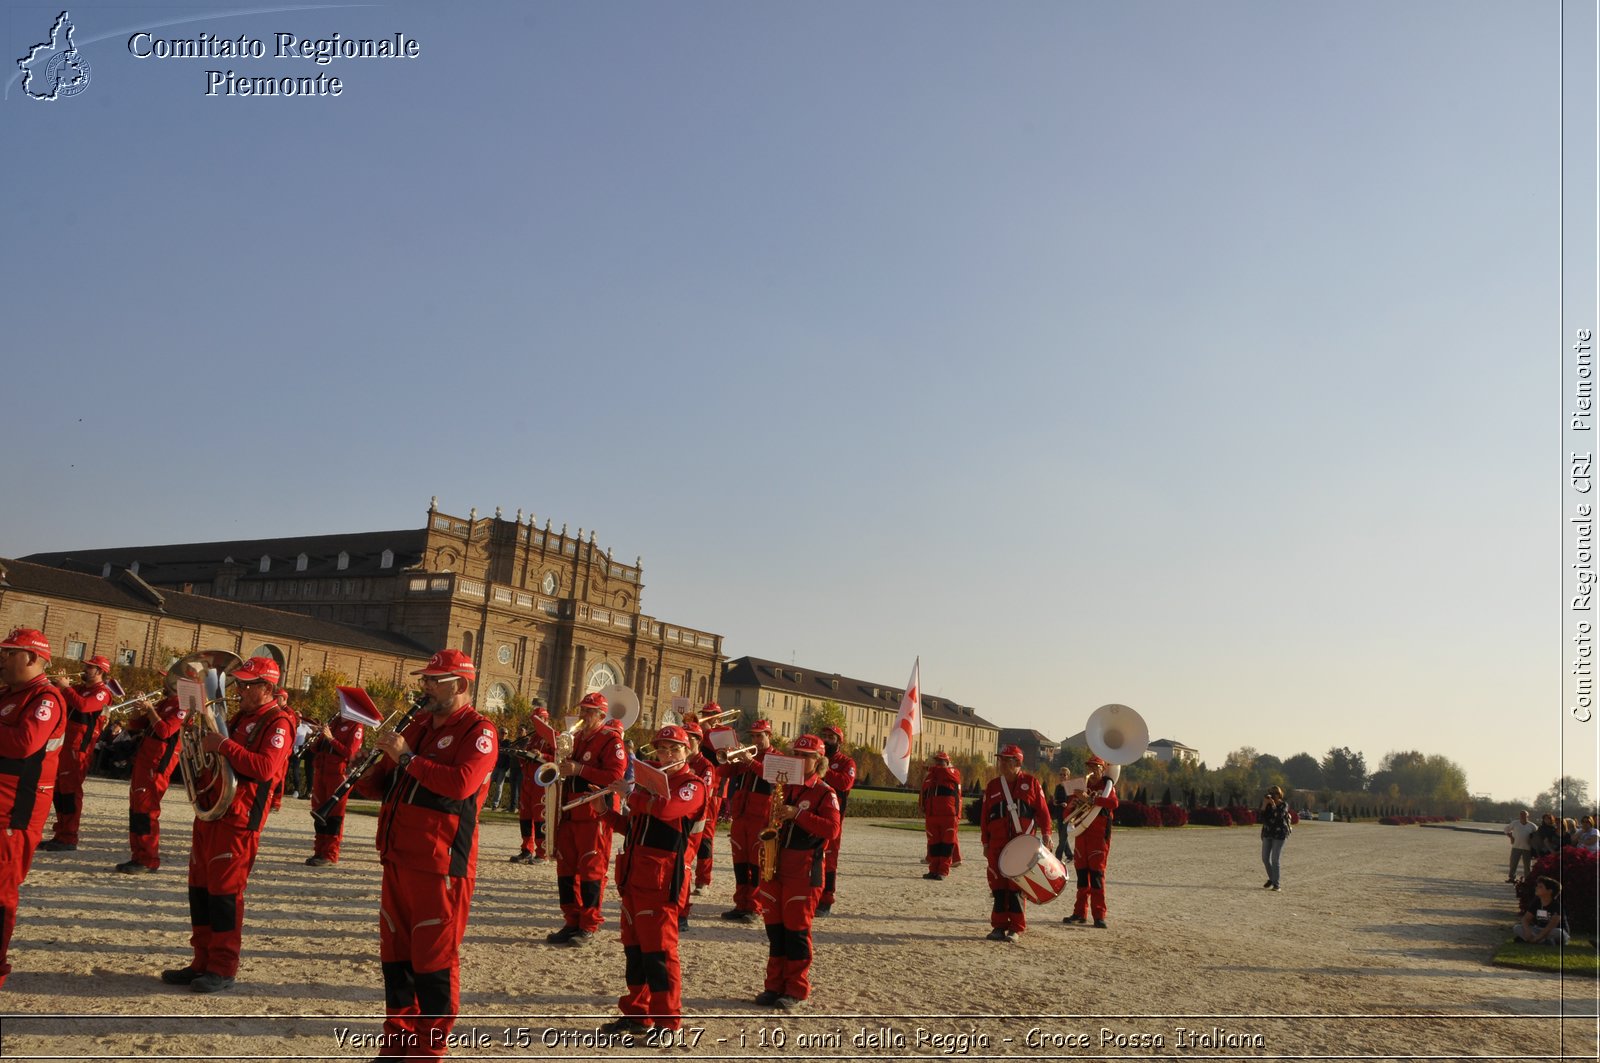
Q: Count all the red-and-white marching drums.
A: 1